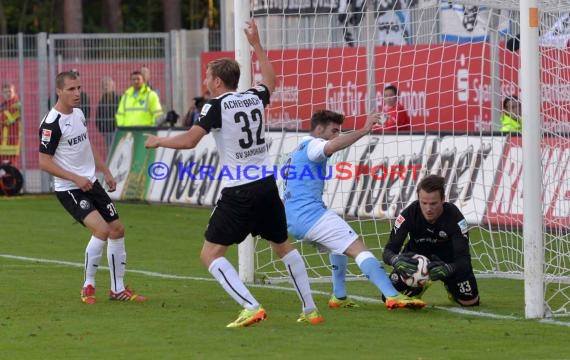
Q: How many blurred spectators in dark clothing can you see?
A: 2